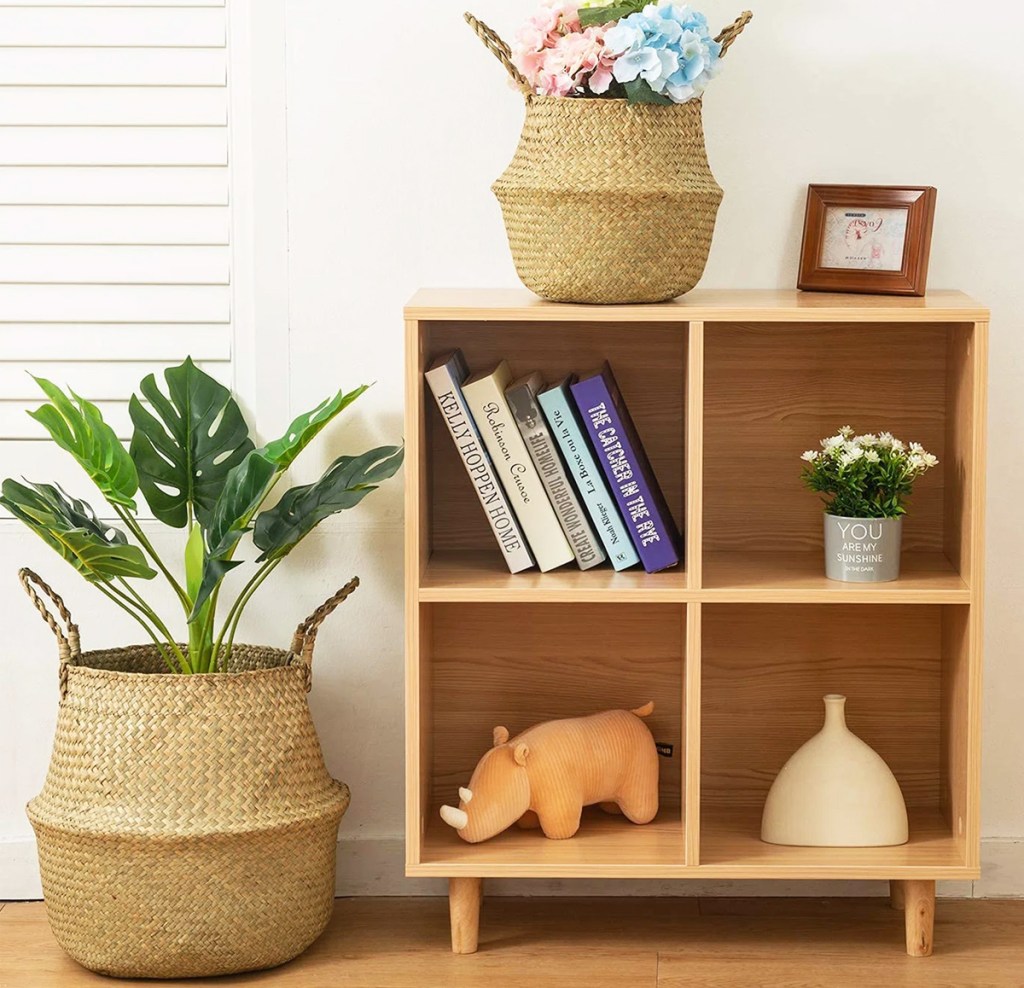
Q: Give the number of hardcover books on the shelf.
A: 5